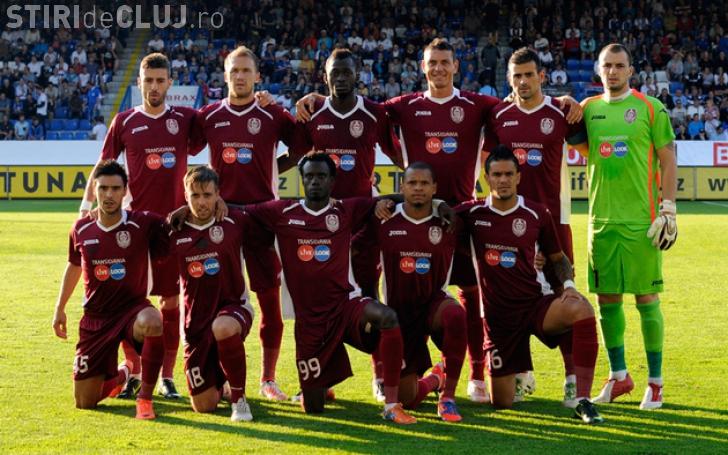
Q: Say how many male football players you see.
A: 11